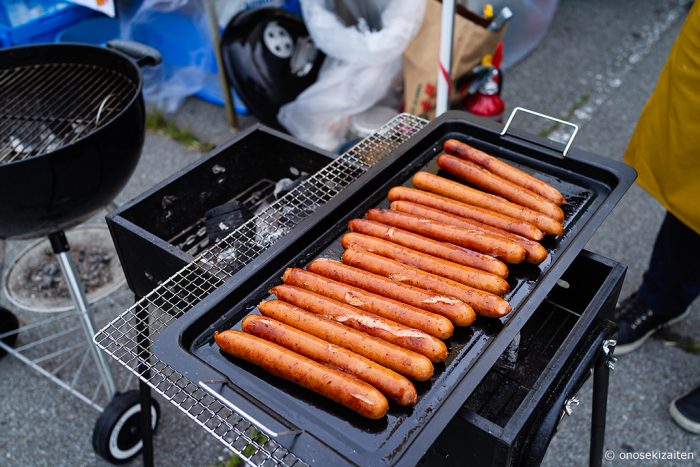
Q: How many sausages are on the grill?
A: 15